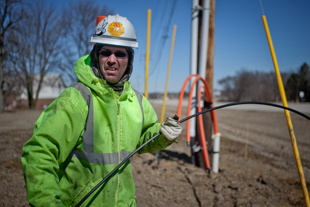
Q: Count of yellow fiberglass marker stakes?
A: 3